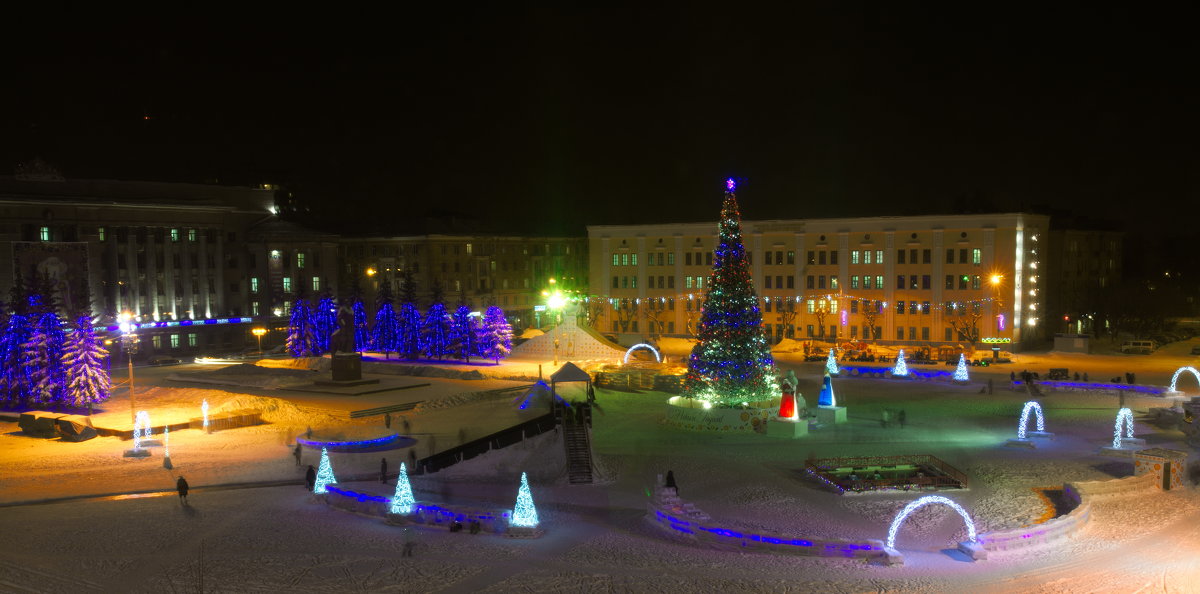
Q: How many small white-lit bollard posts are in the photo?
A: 2